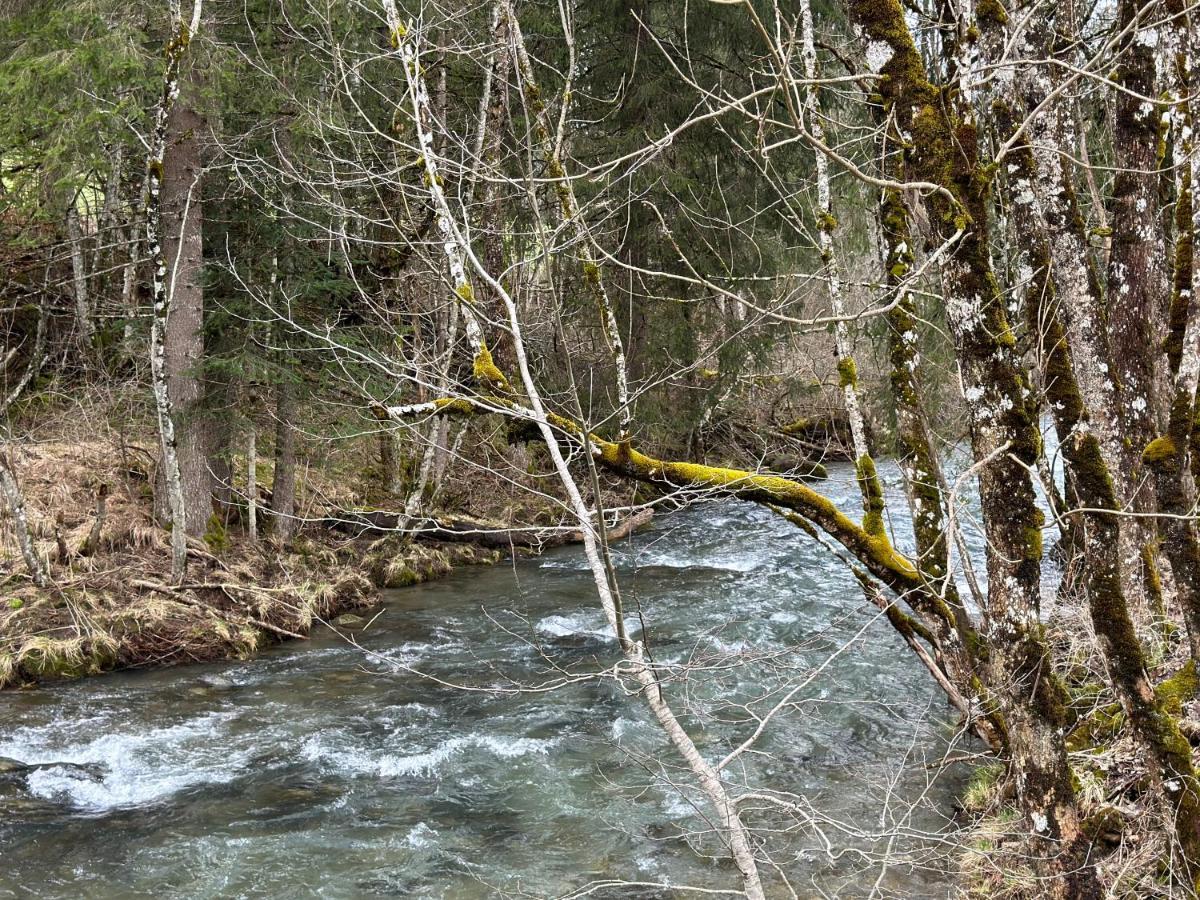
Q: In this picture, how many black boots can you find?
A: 0